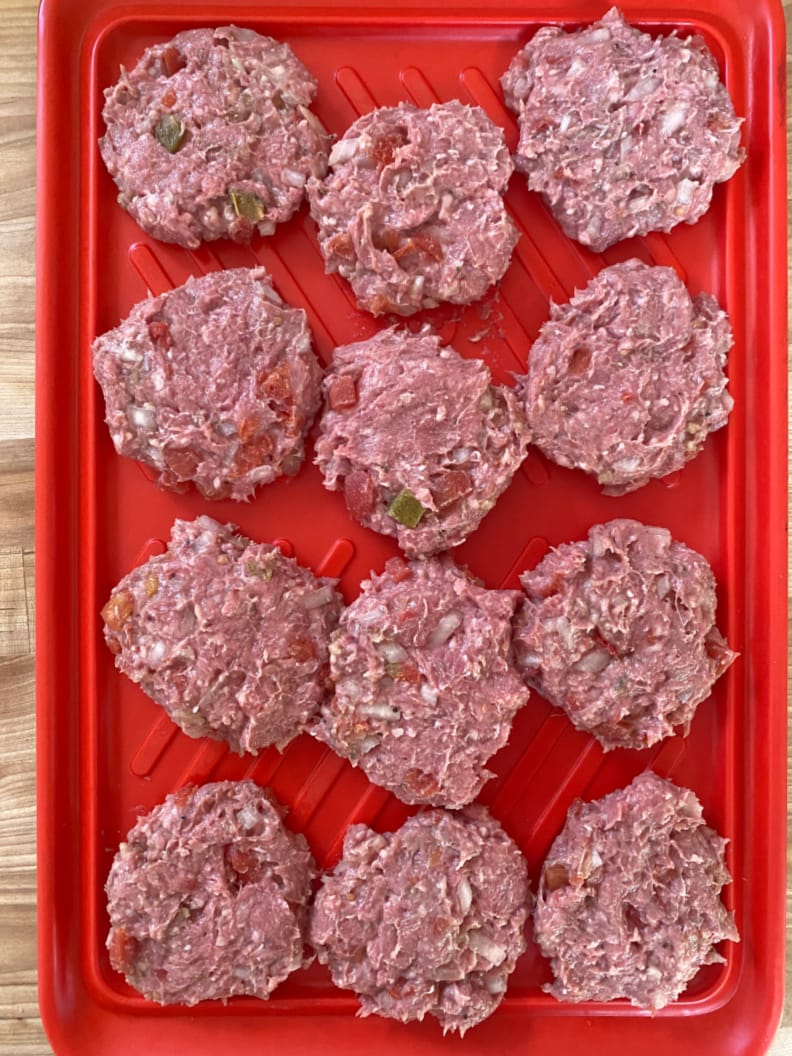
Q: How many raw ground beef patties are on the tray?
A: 12